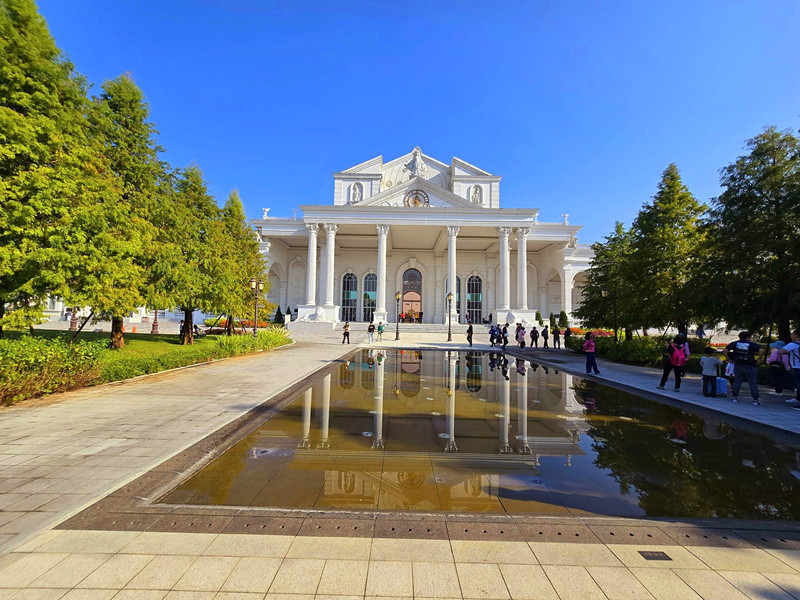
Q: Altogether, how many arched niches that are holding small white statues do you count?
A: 2